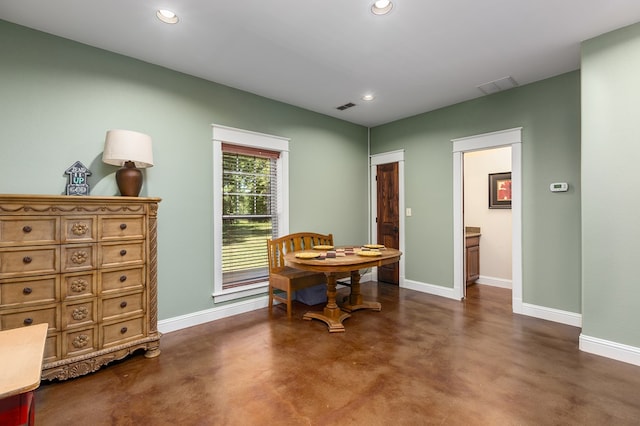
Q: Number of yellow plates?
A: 4